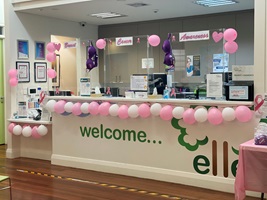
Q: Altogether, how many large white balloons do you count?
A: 12